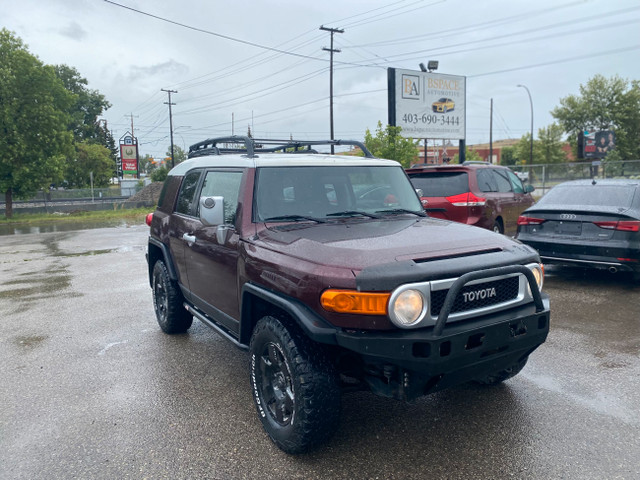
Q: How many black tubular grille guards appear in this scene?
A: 1